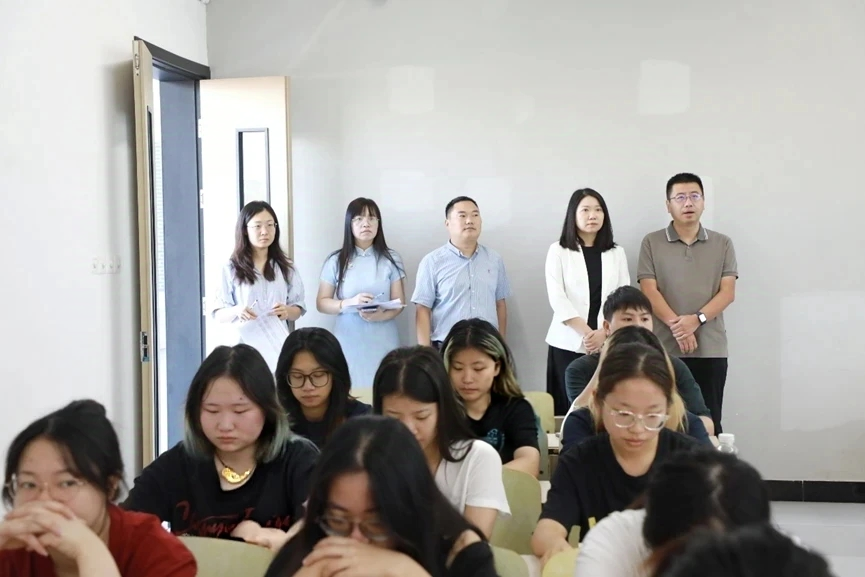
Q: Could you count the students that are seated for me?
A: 11